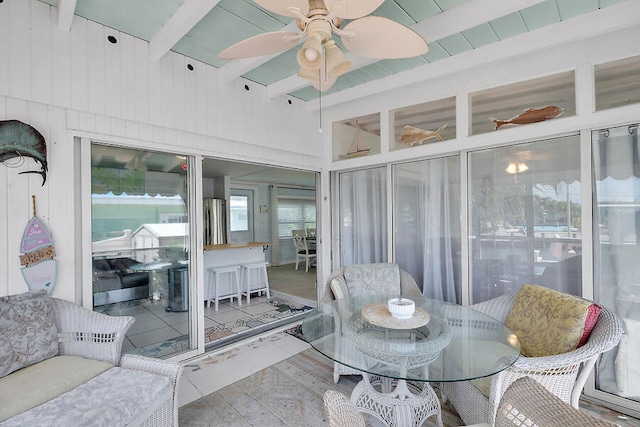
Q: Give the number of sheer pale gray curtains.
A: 3